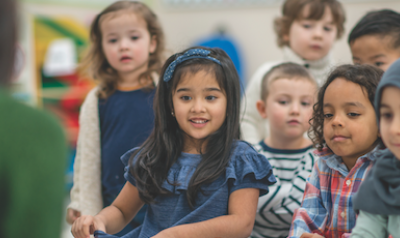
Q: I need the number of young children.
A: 7